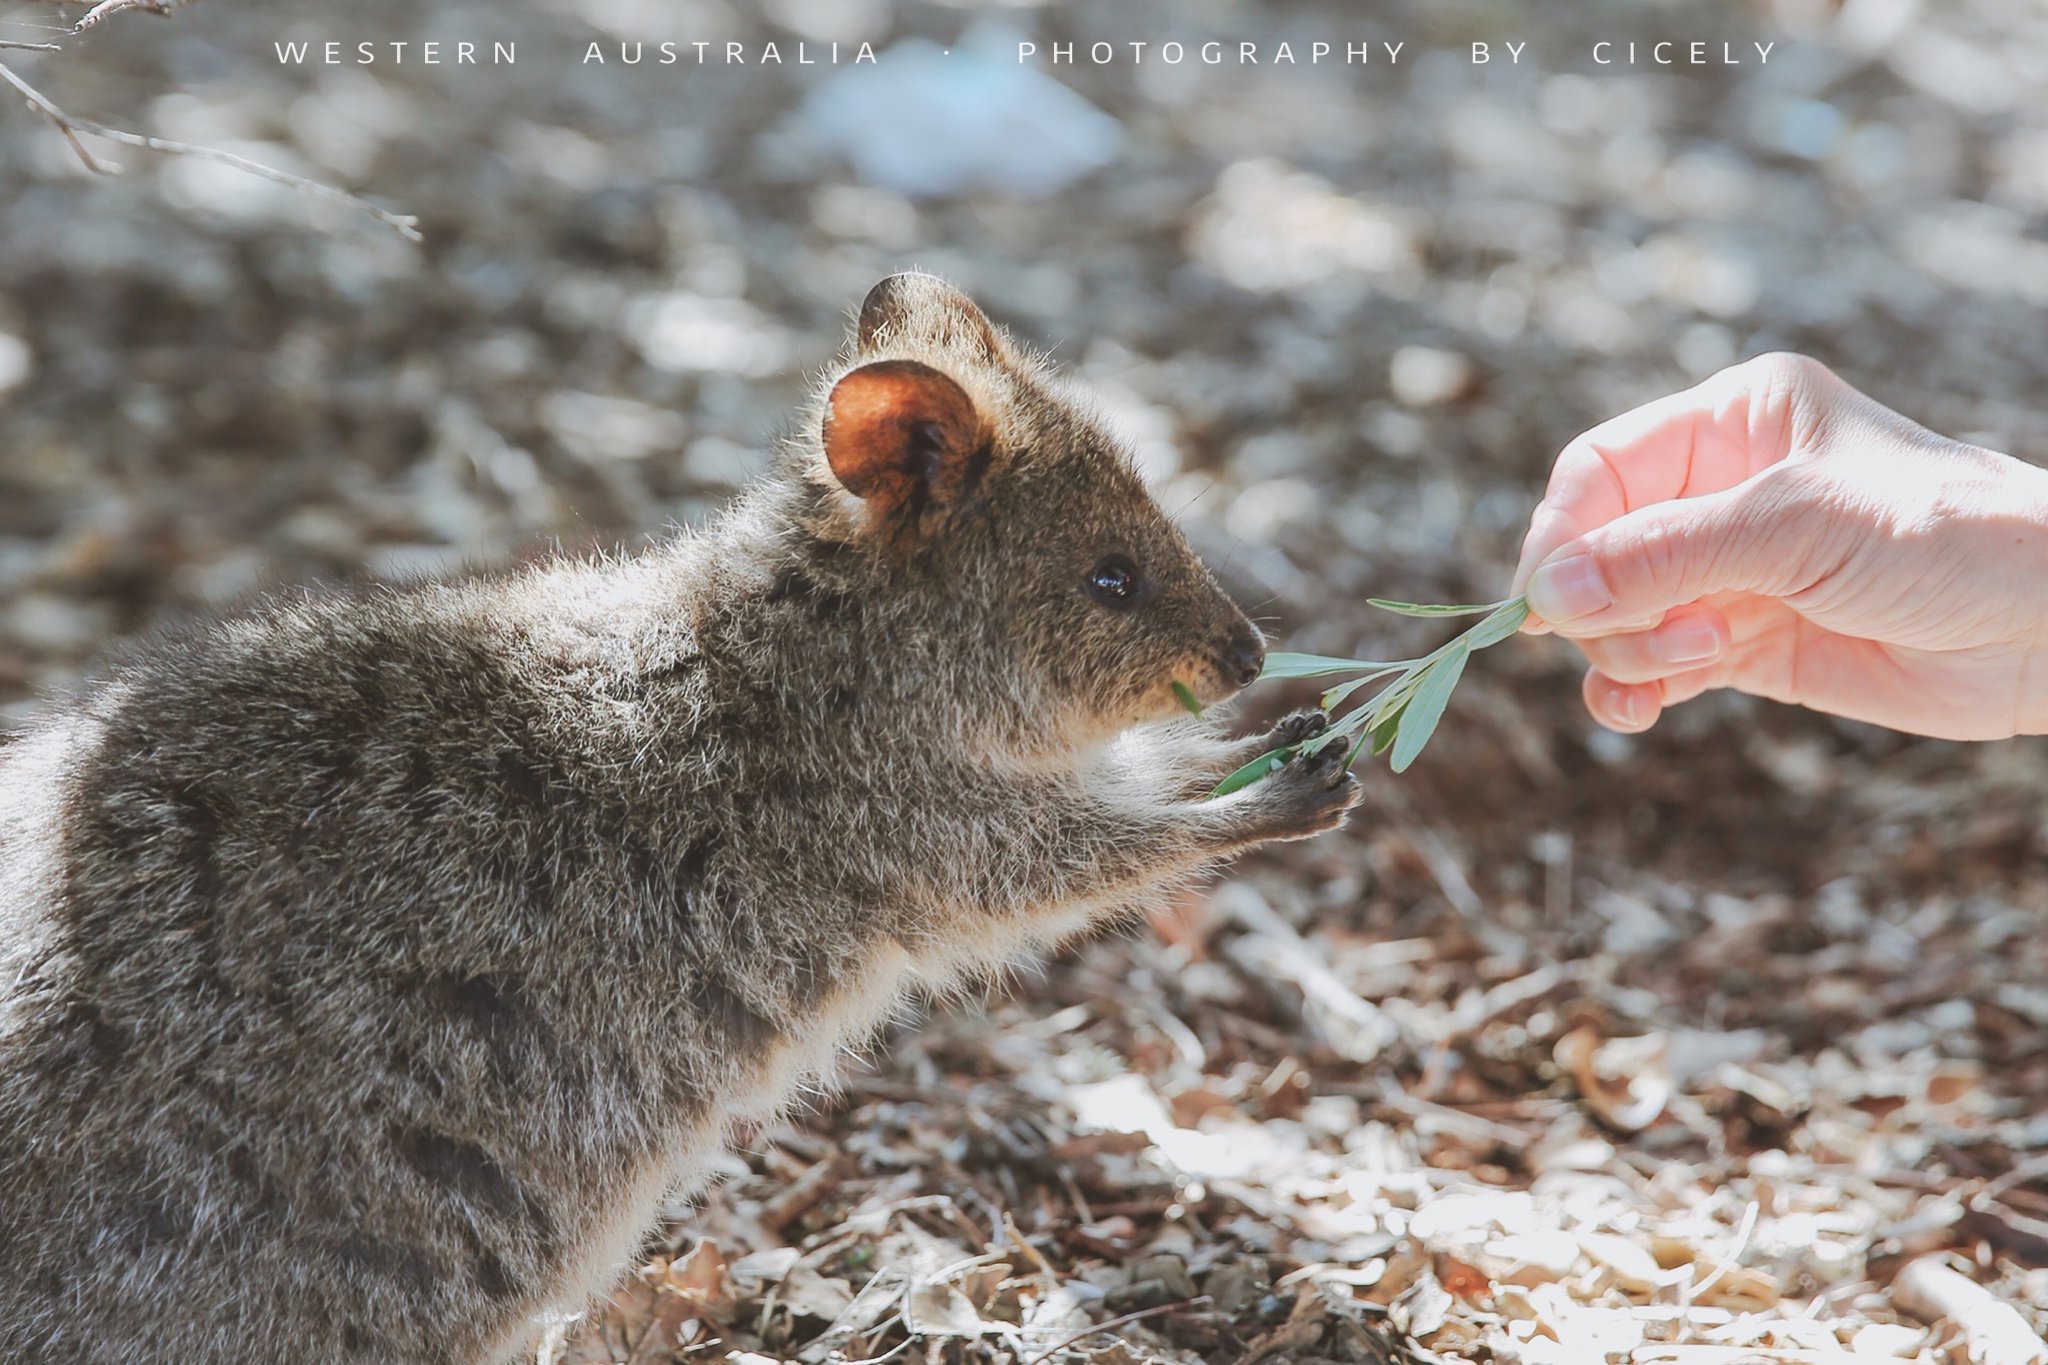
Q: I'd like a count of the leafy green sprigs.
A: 1